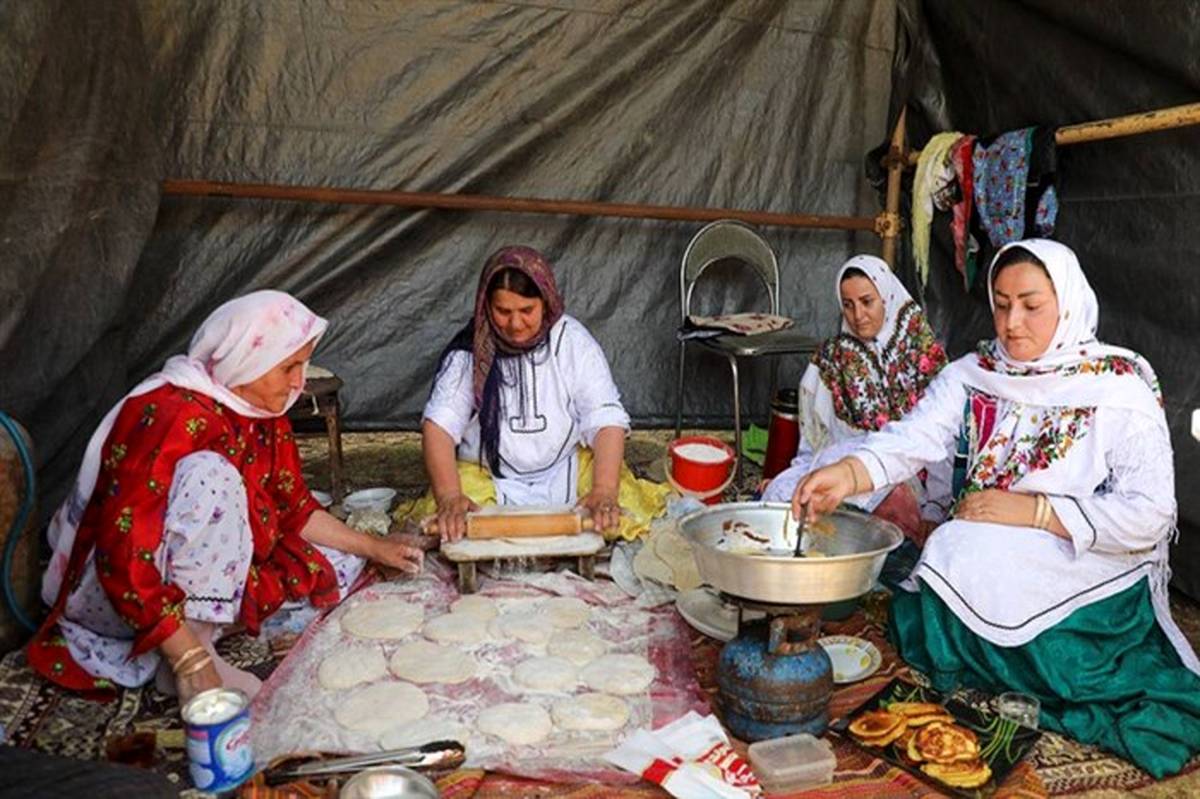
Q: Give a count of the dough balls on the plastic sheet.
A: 14